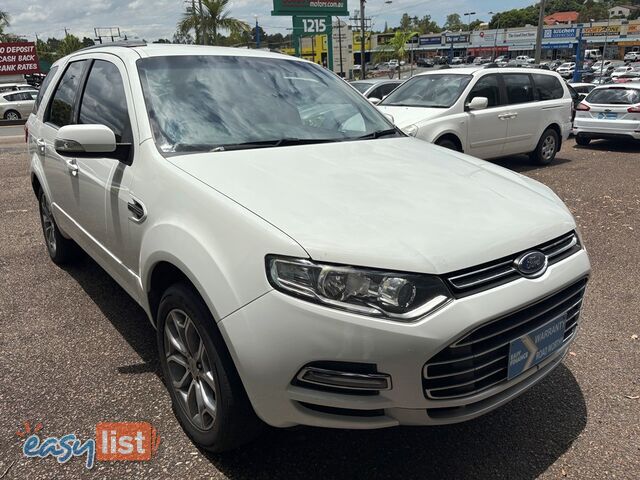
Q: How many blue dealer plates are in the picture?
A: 2